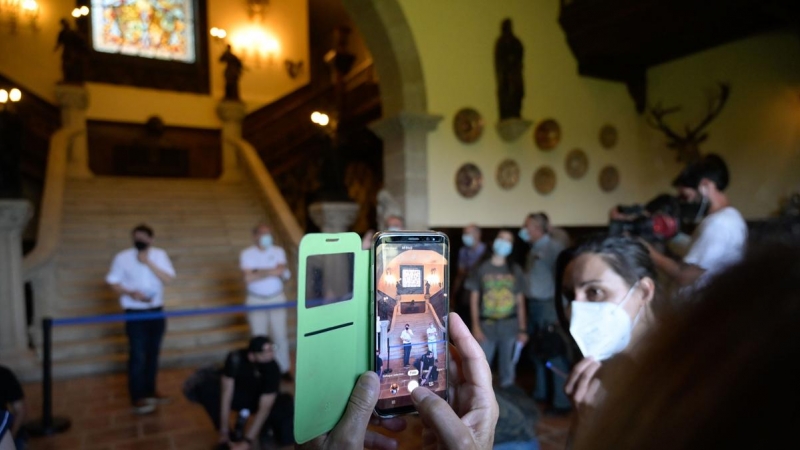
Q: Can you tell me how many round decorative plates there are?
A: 8